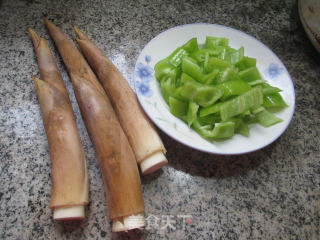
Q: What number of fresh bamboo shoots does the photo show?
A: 3